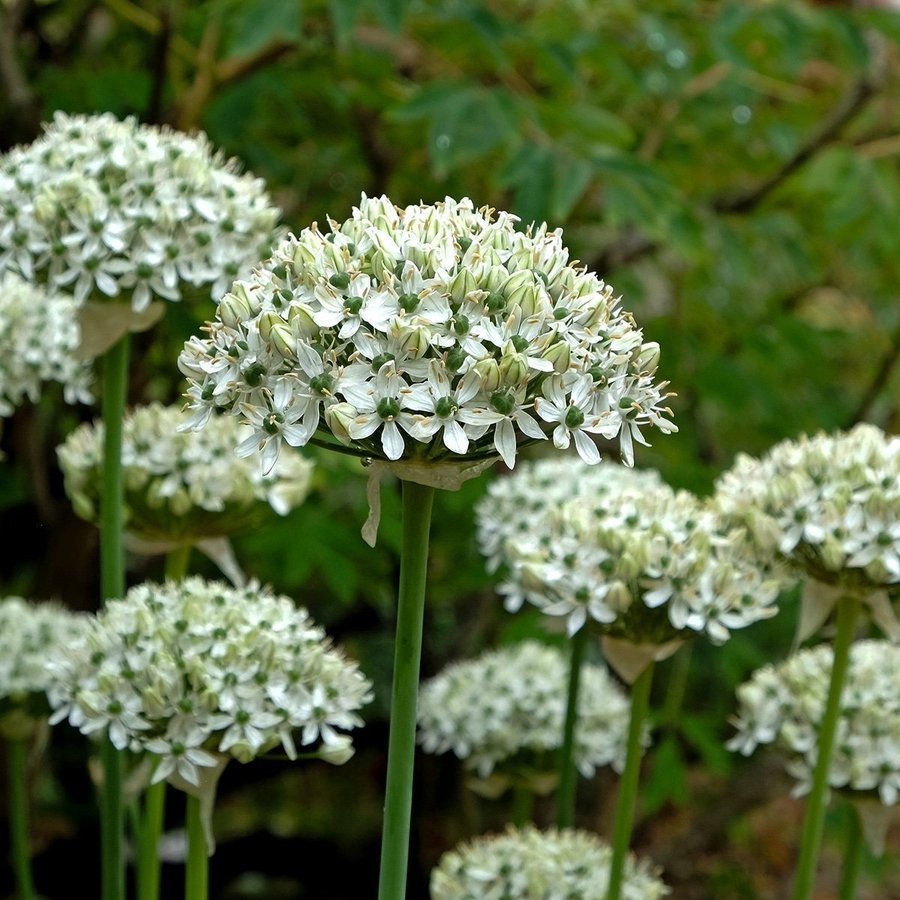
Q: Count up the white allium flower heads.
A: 12